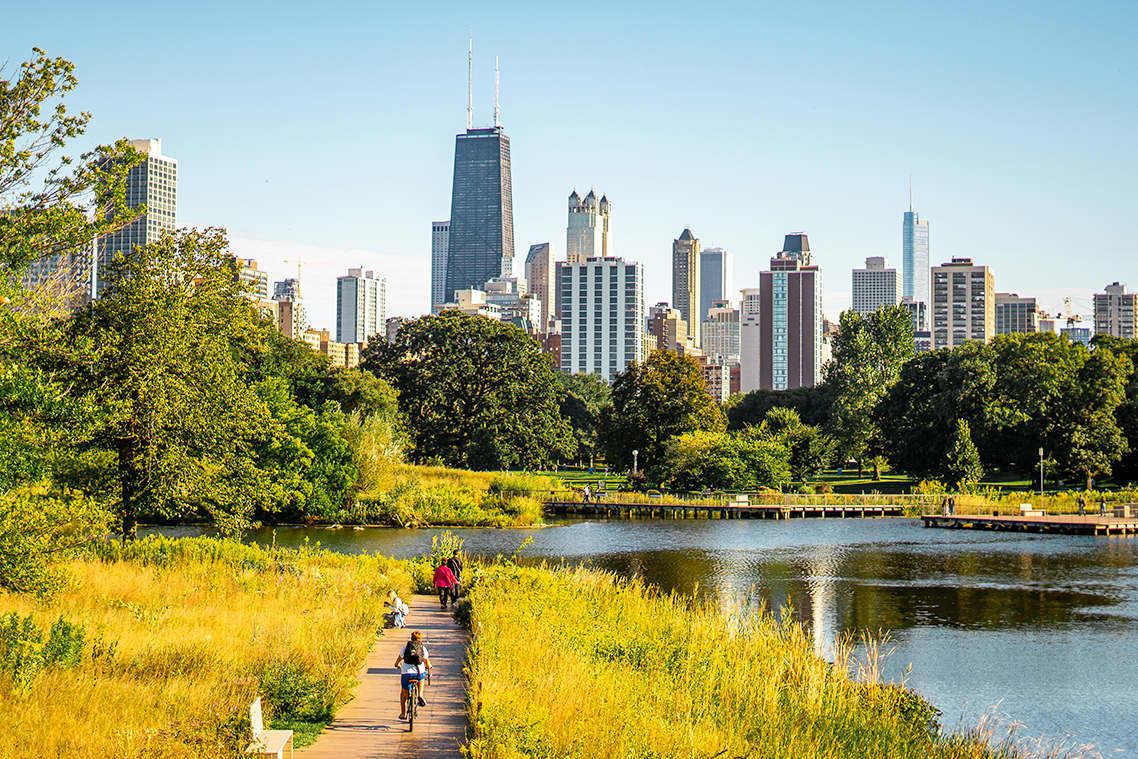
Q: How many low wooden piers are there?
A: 2